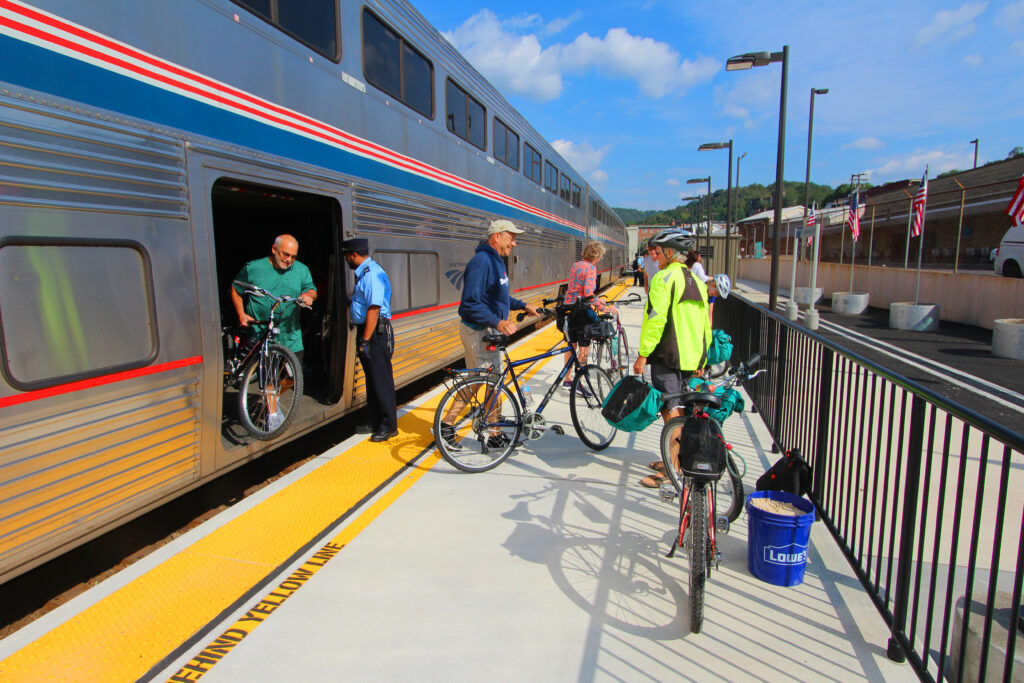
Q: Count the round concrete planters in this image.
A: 4